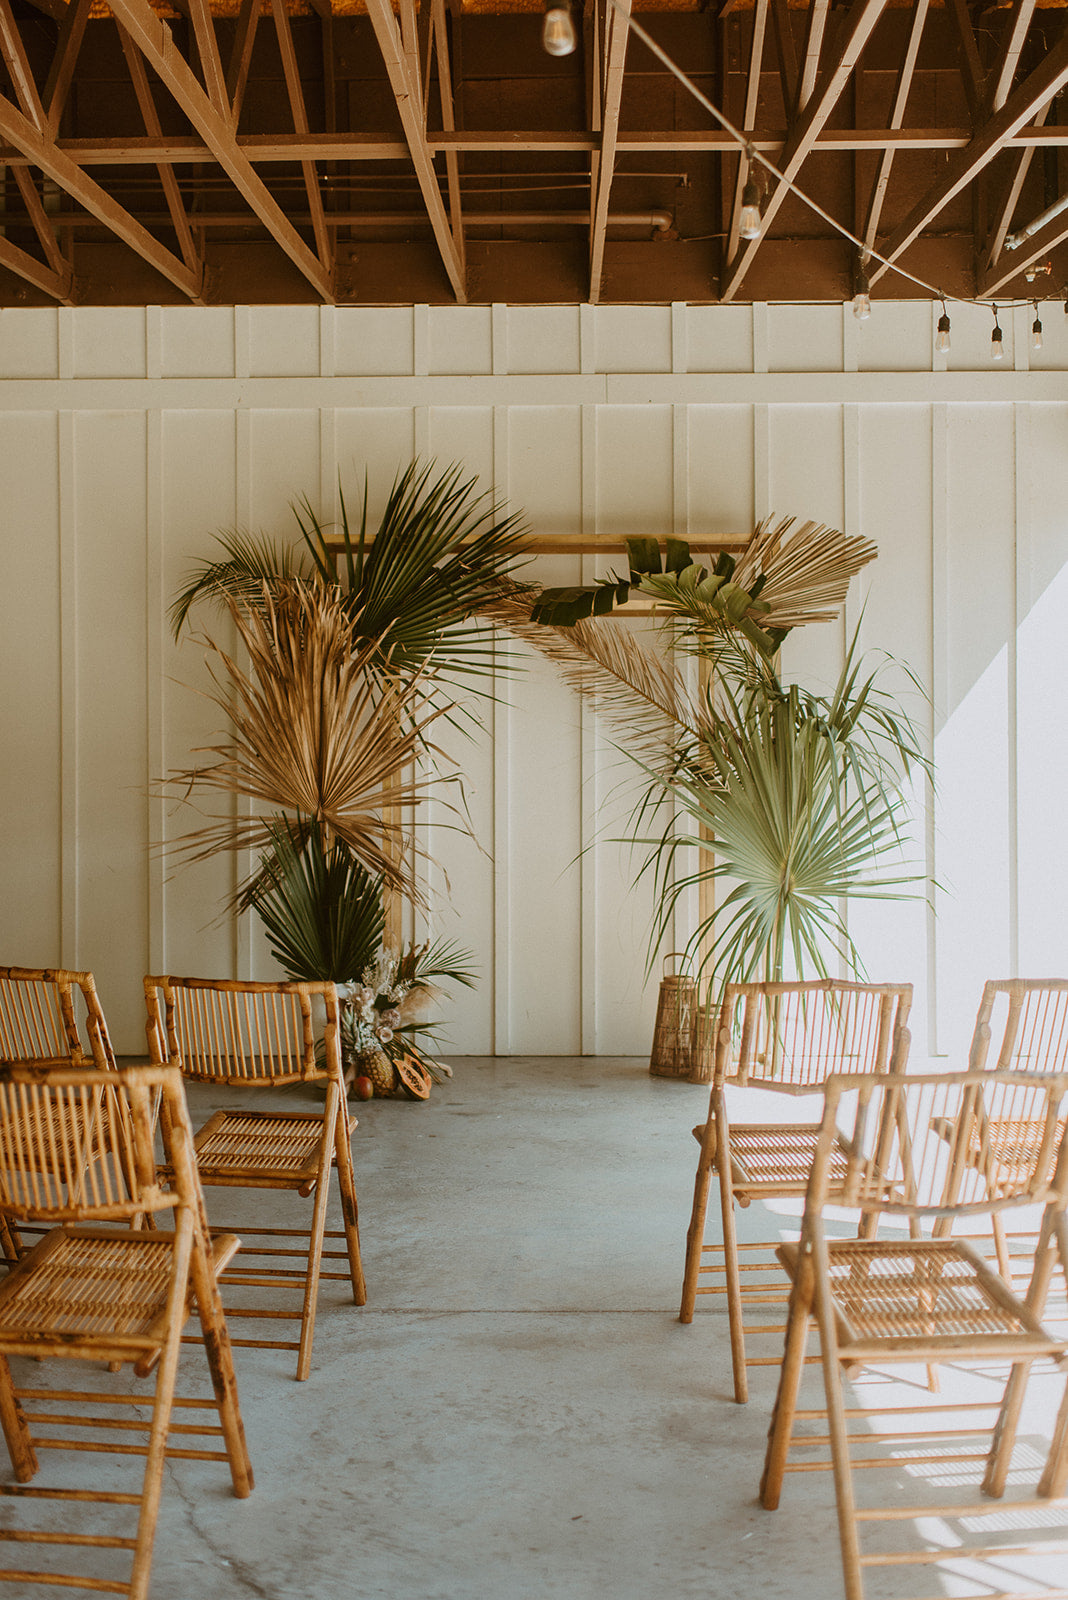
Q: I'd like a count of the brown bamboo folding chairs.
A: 6